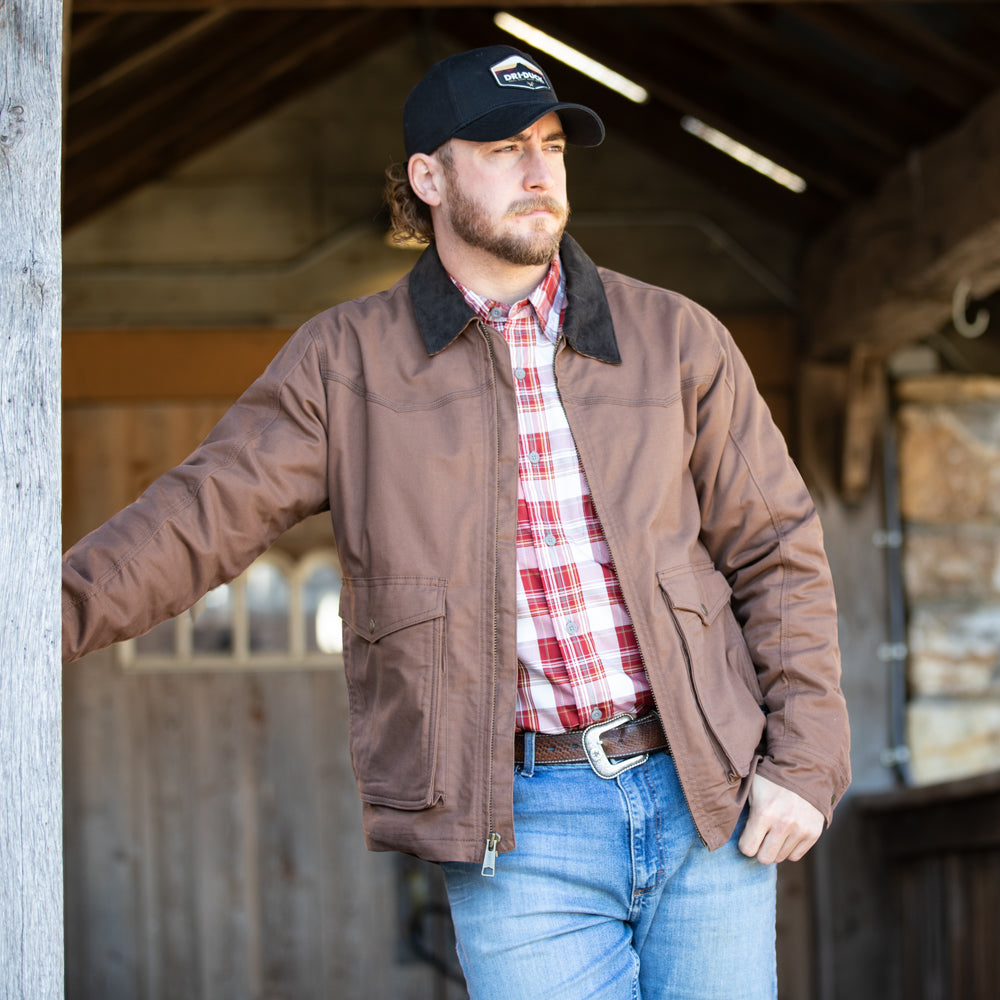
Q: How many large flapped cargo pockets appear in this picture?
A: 2